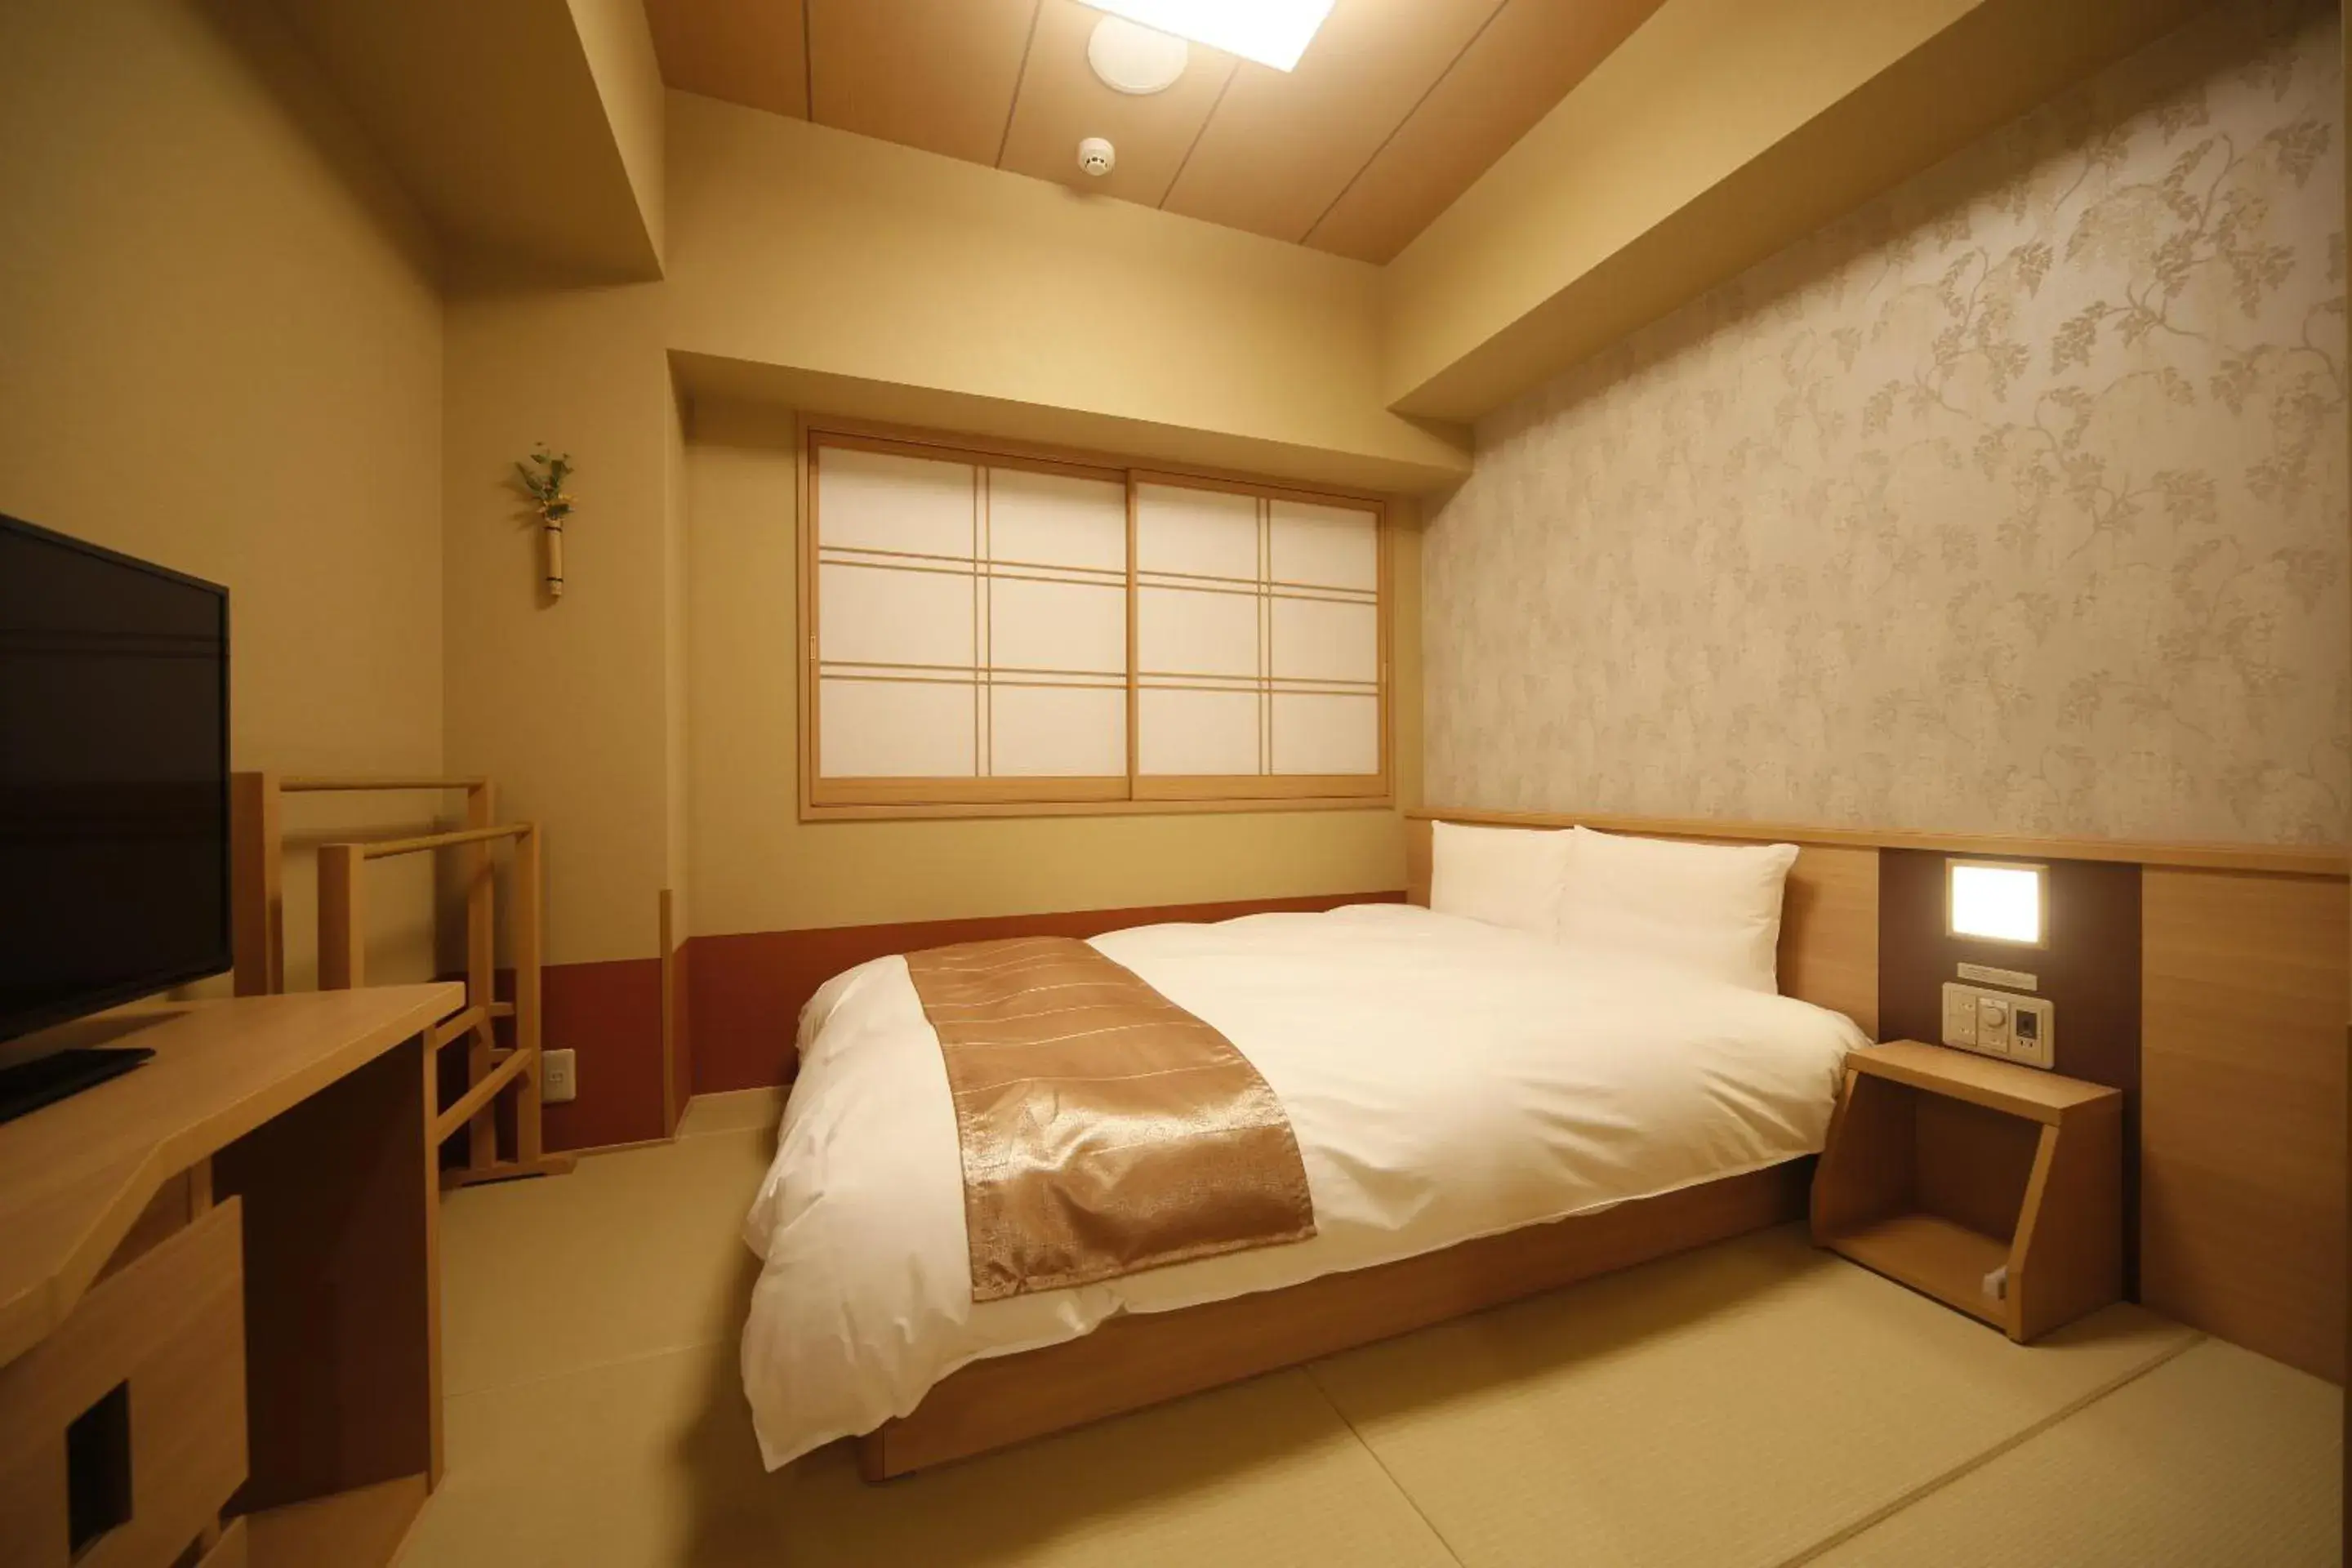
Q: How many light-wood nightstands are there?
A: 1